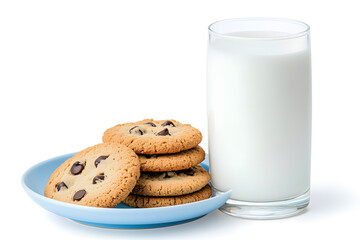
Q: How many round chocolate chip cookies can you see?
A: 5